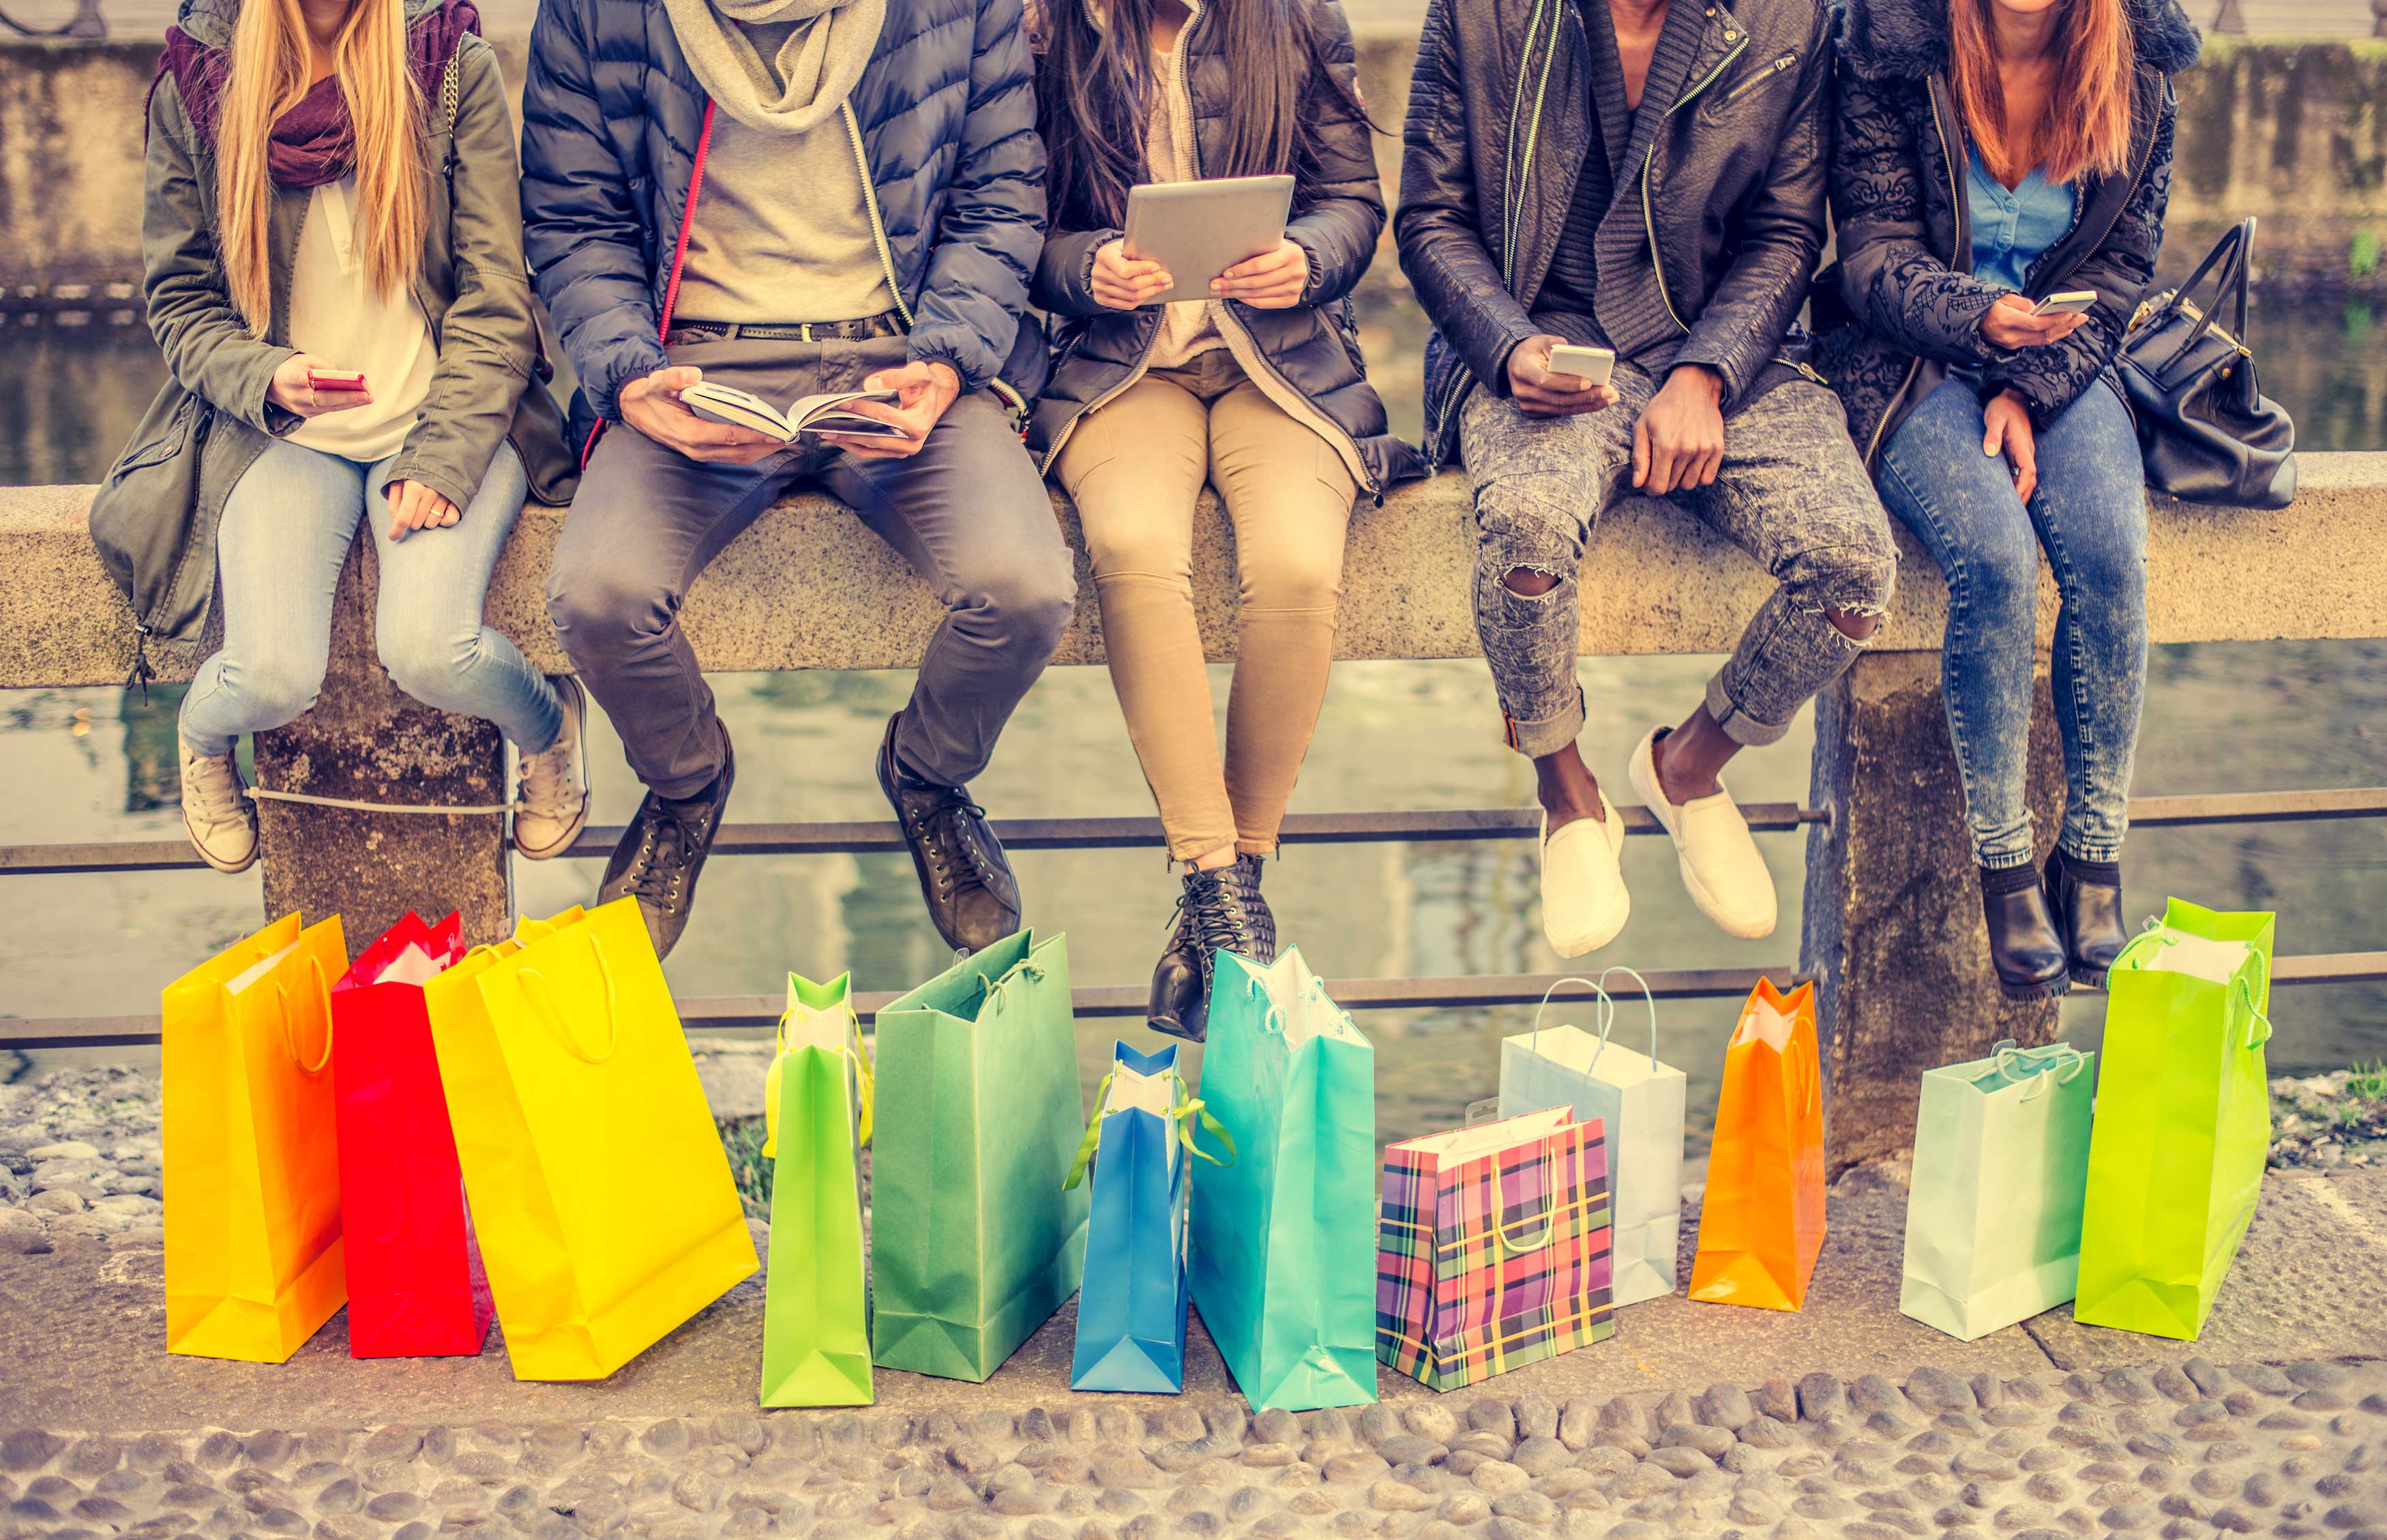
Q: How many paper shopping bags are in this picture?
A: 12